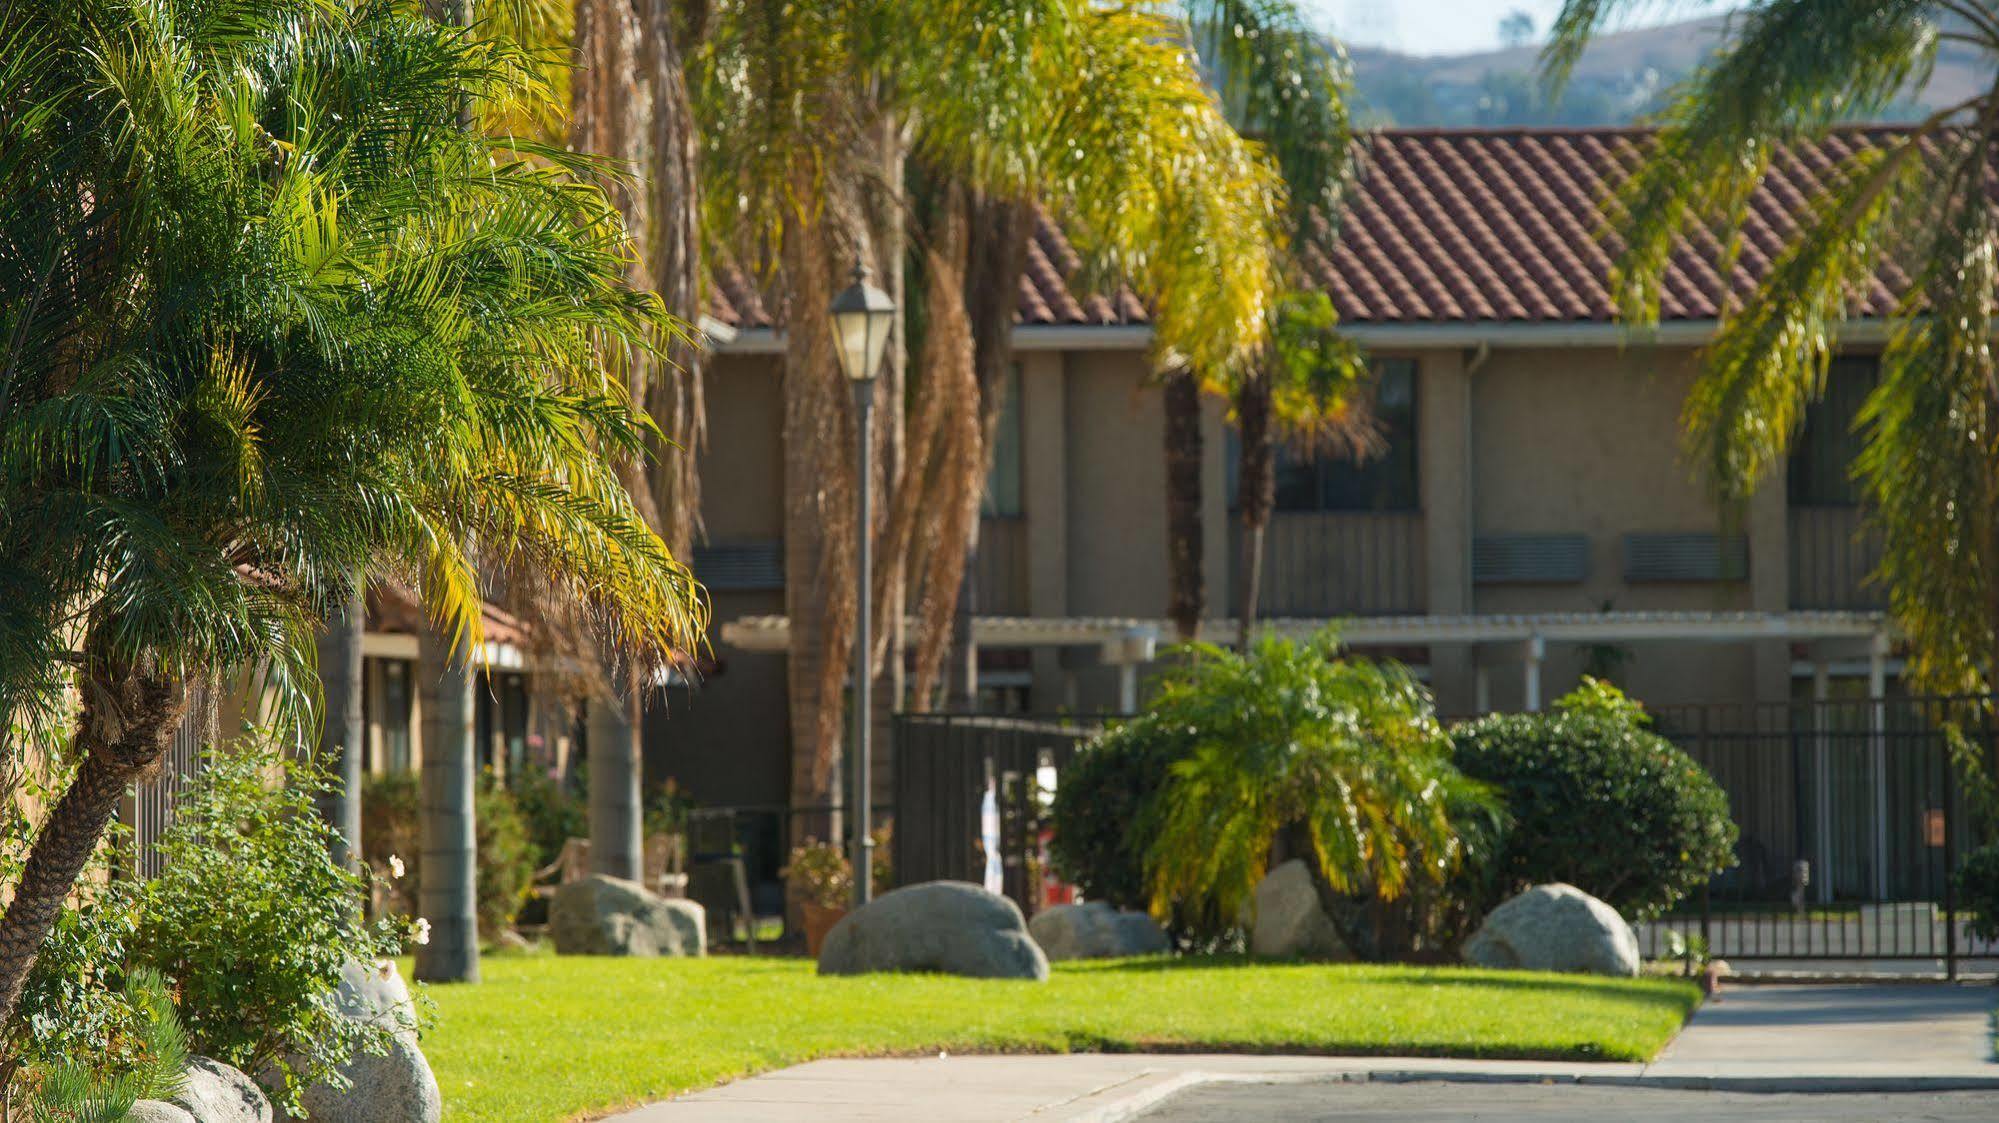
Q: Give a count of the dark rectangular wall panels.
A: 3